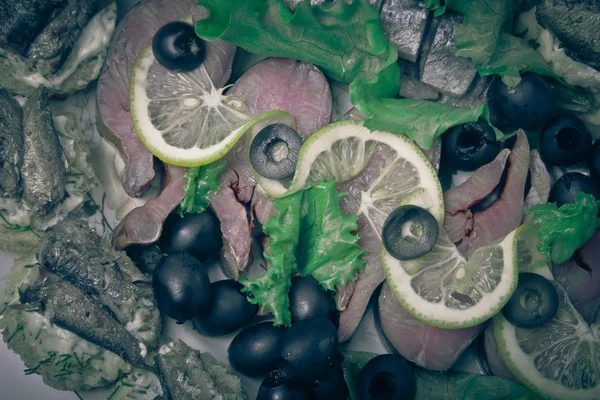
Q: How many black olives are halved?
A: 3